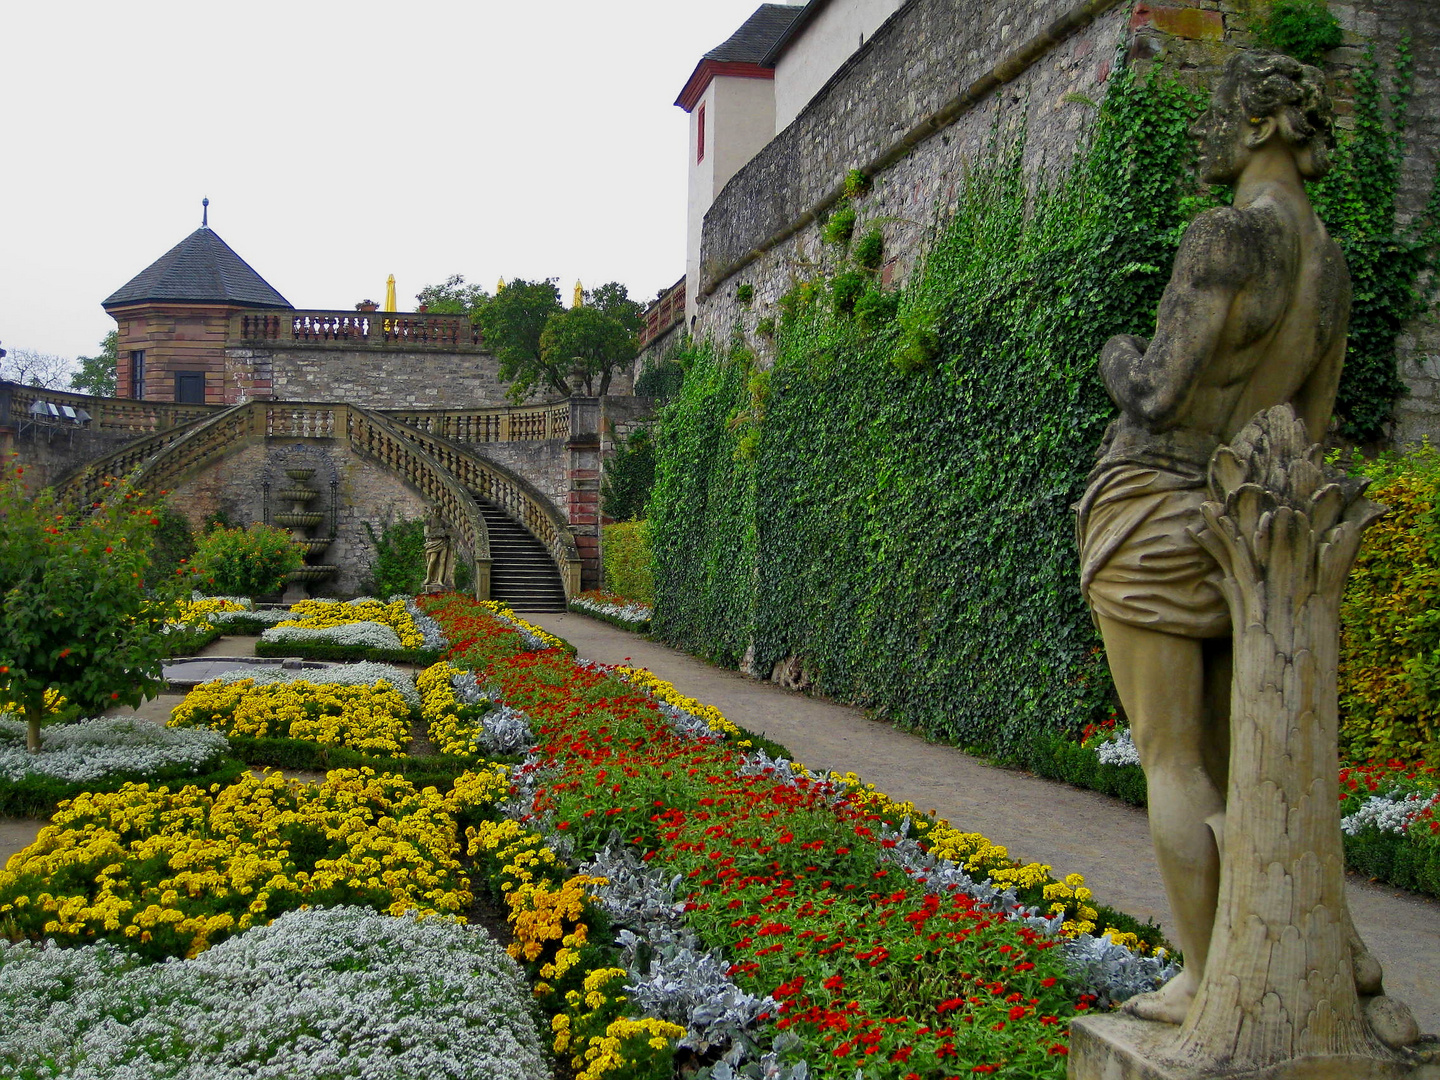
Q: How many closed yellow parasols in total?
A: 3